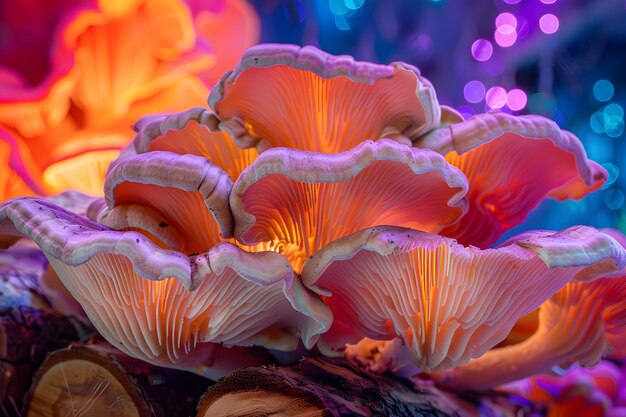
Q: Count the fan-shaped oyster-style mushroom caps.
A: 7